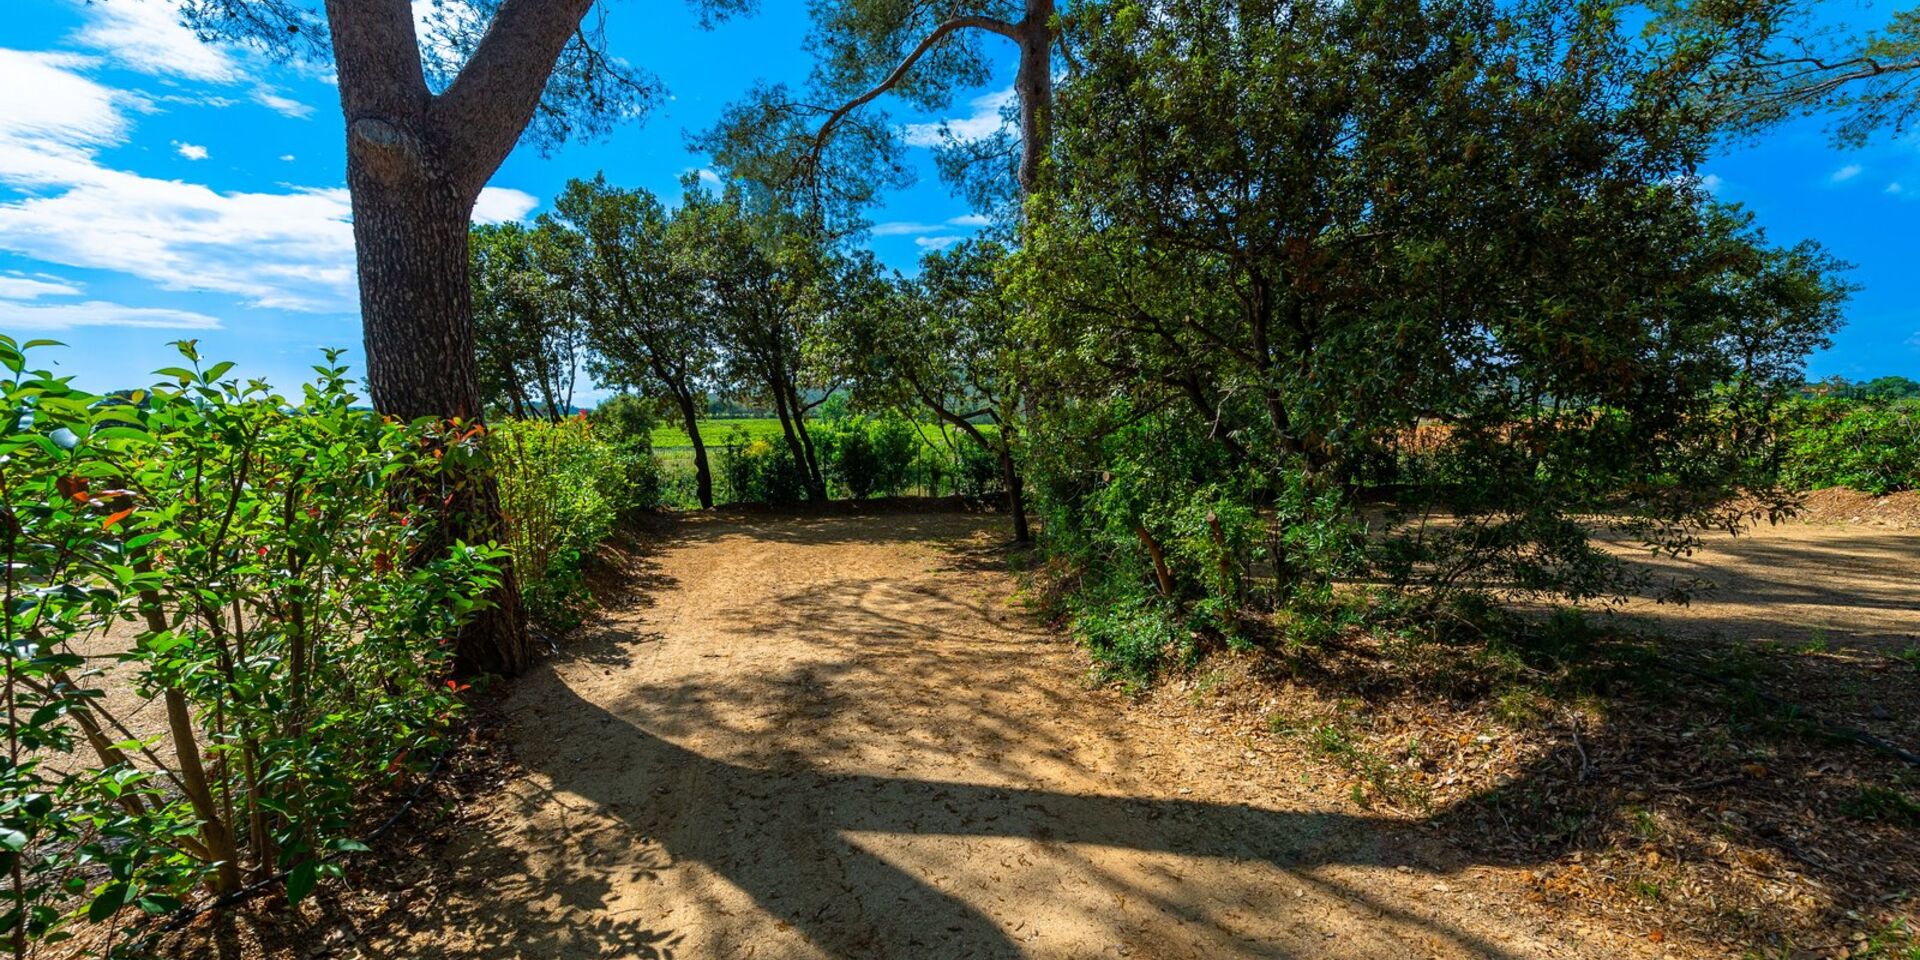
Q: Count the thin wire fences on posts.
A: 1